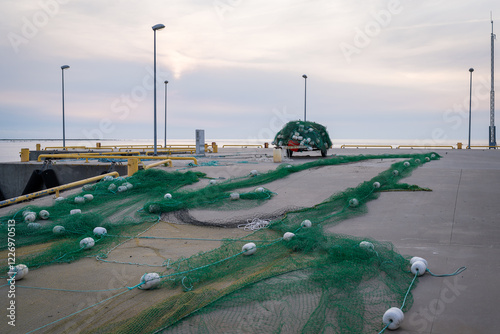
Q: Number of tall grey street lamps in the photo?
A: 5